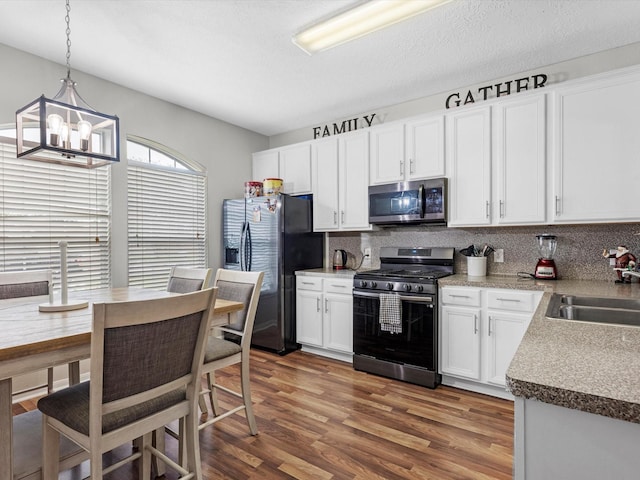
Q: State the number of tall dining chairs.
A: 4